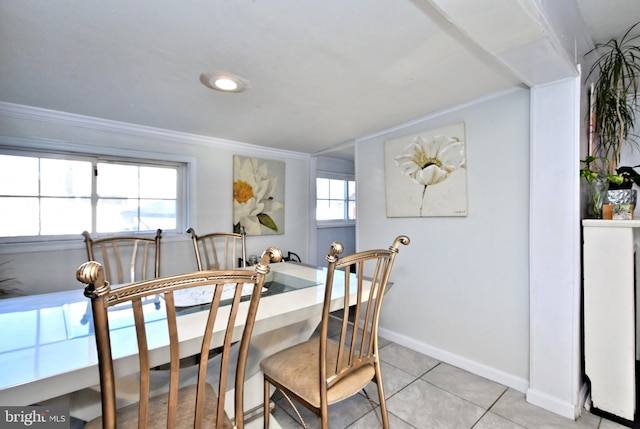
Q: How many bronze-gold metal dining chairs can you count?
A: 4